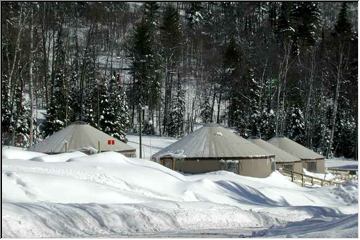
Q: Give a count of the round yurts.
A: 4